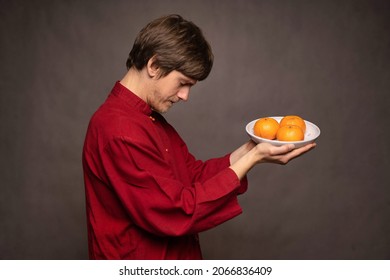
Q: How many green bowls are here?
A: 0